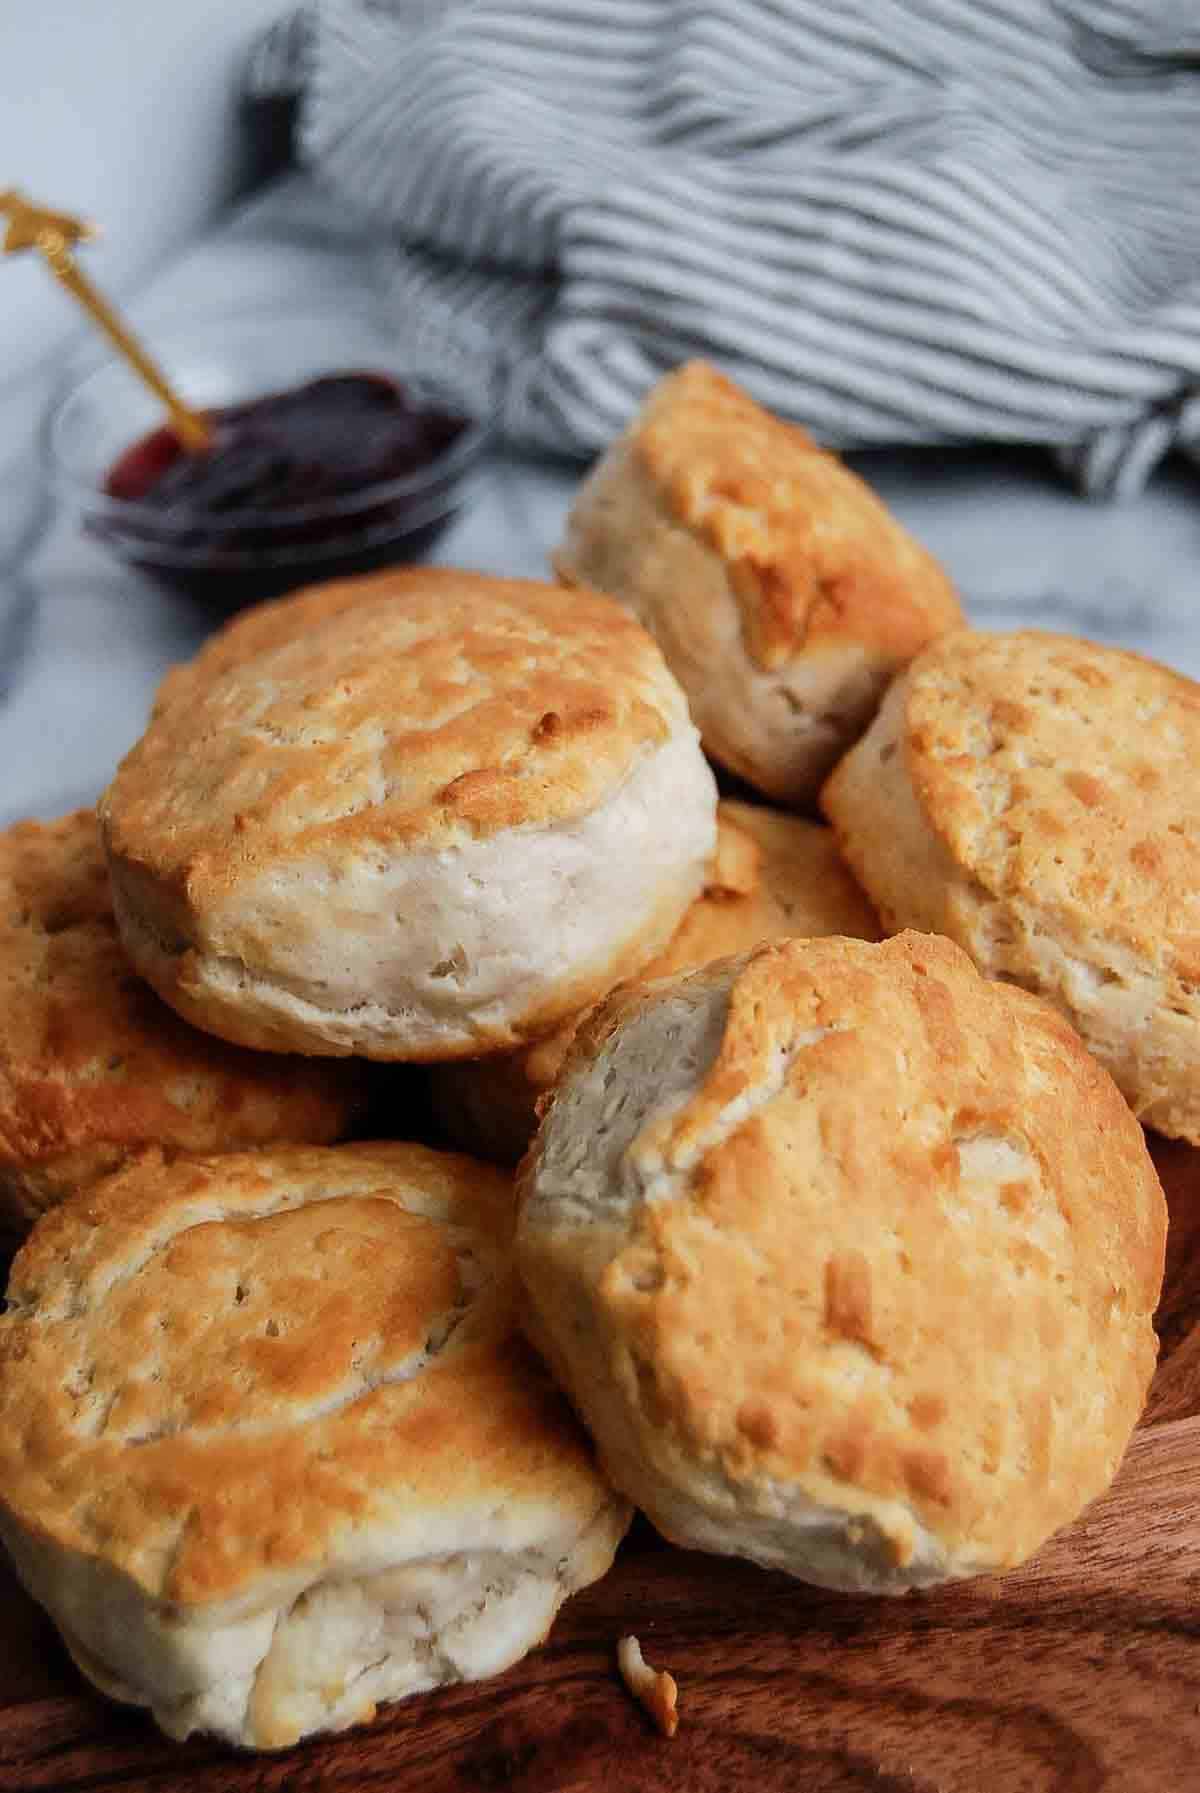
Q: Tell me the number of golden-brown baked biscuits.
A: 7